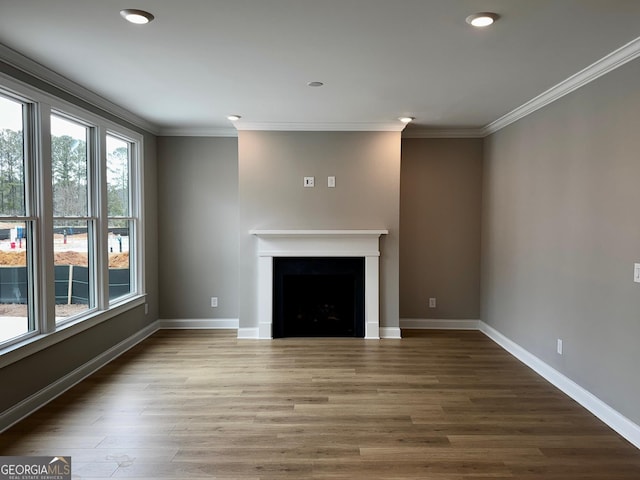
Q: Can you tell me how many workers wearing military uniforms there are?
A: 0